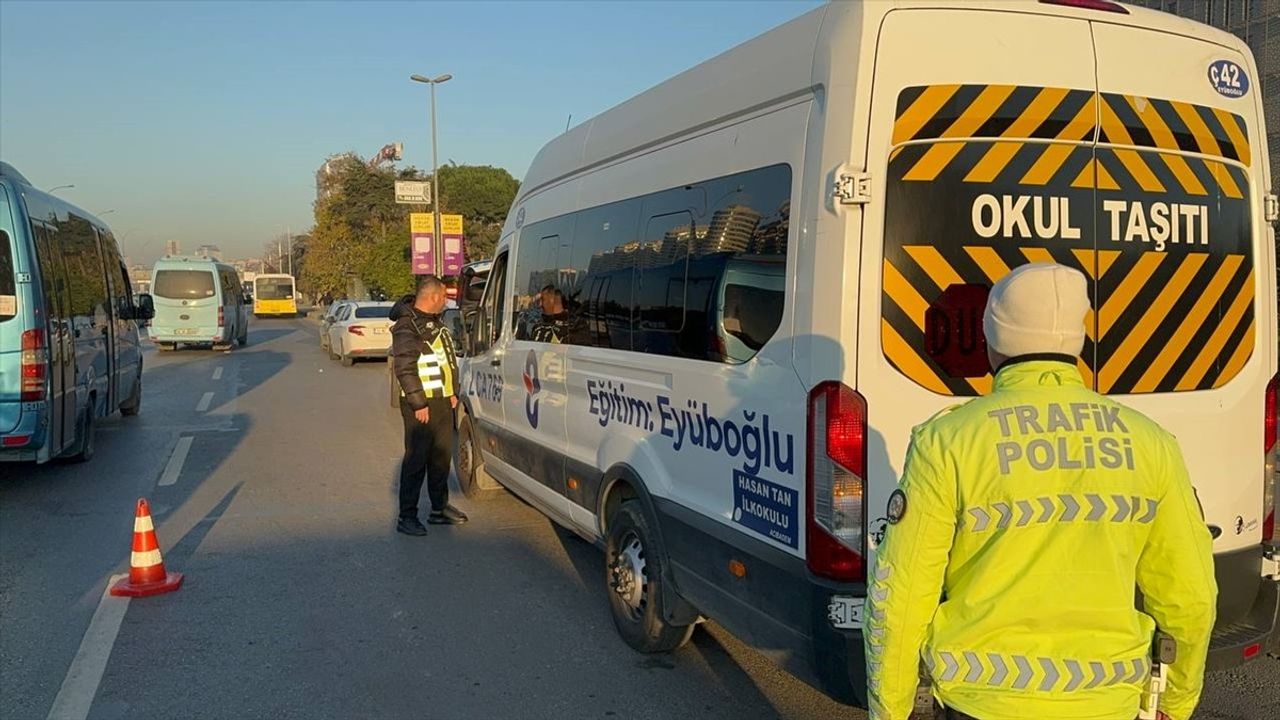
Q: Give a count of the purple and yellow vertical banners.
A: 2